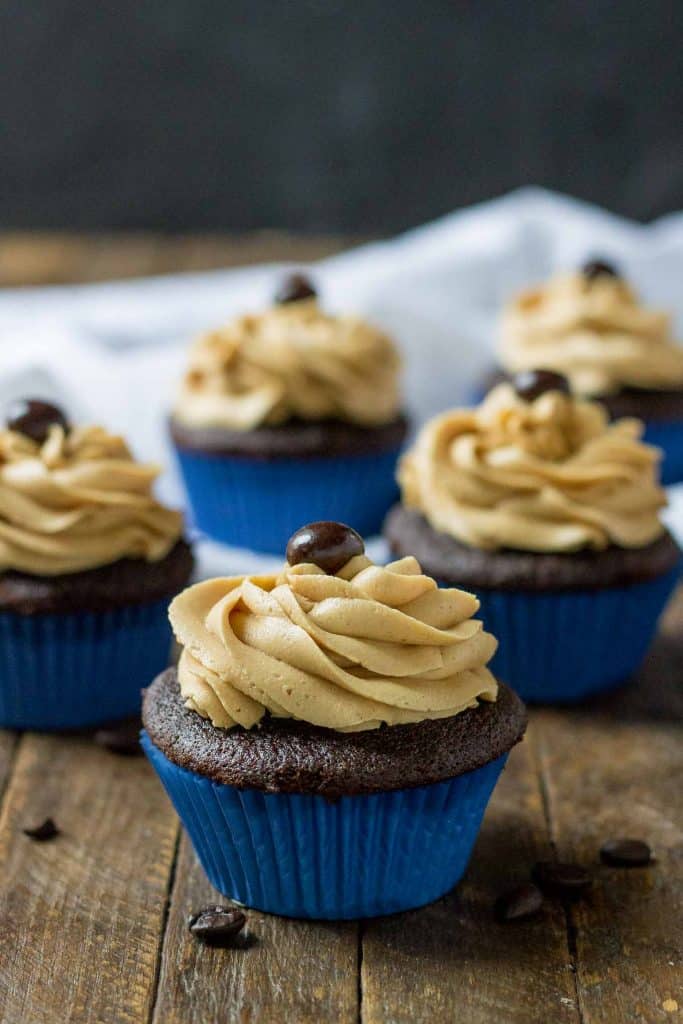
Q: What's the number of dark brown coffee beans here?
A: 11